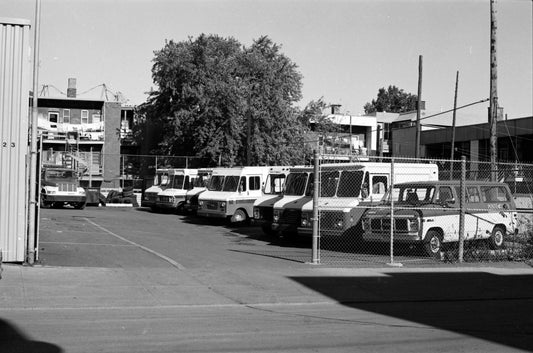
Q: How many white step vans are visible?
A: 7